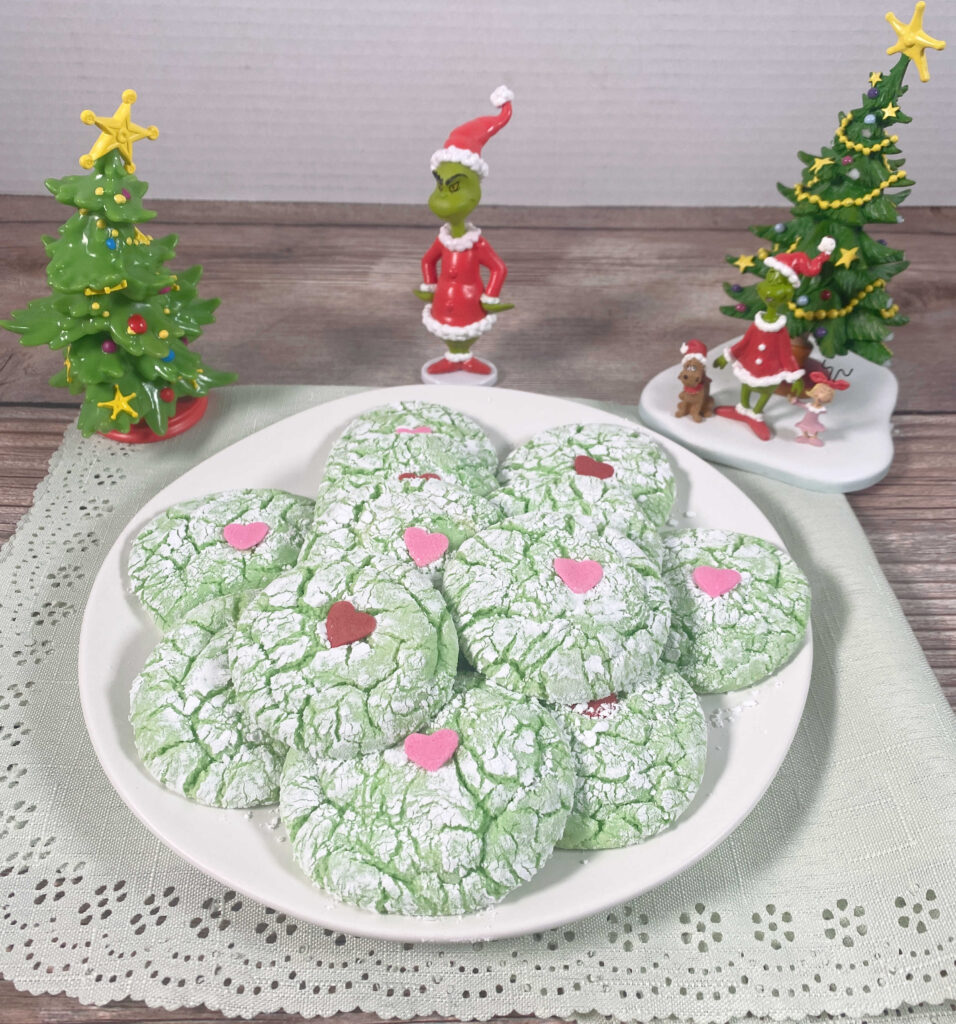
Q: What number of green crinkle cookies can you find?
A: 12